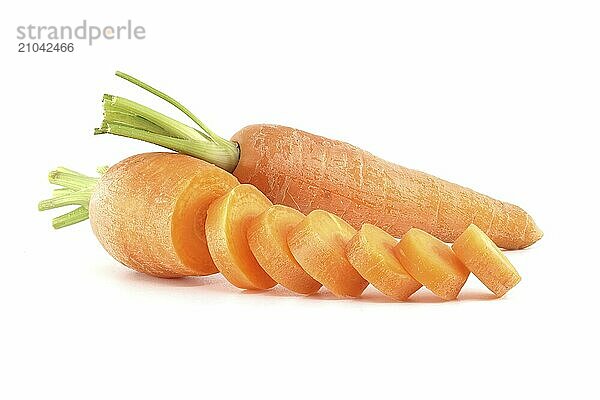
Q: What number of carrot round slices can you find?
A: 6